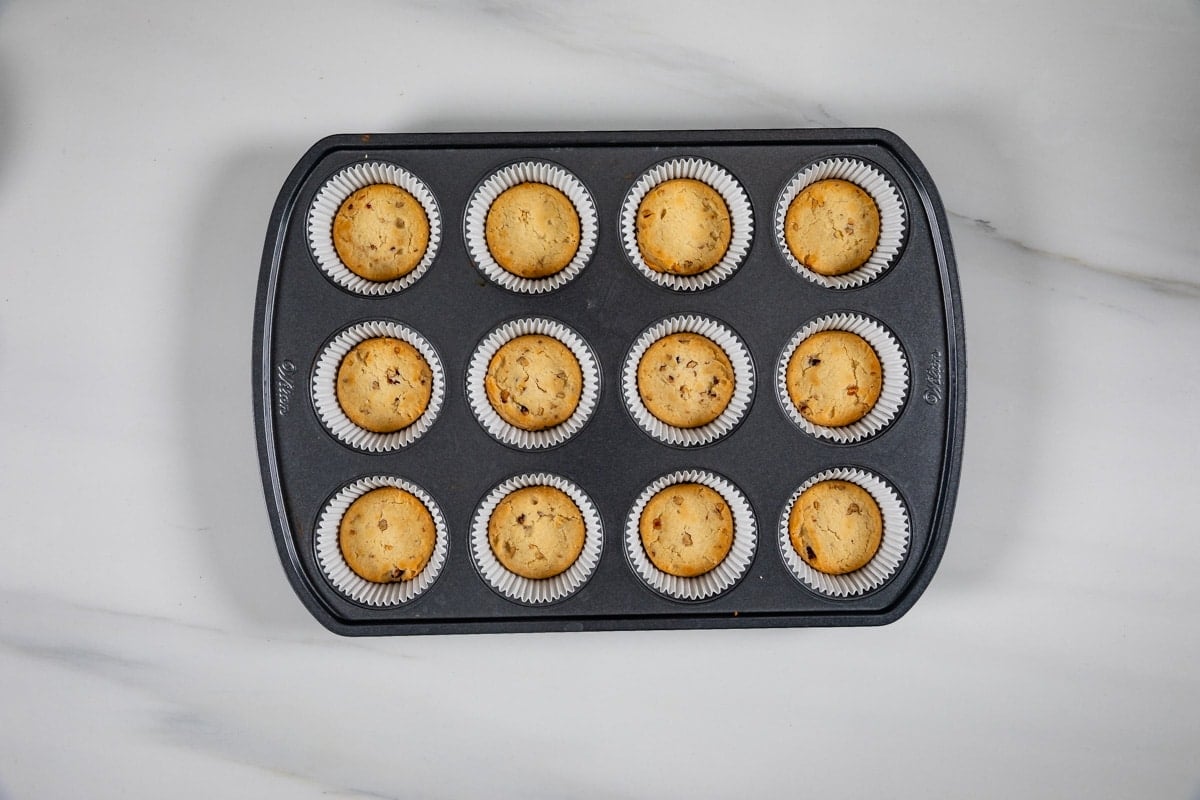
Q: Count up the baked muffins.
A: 12